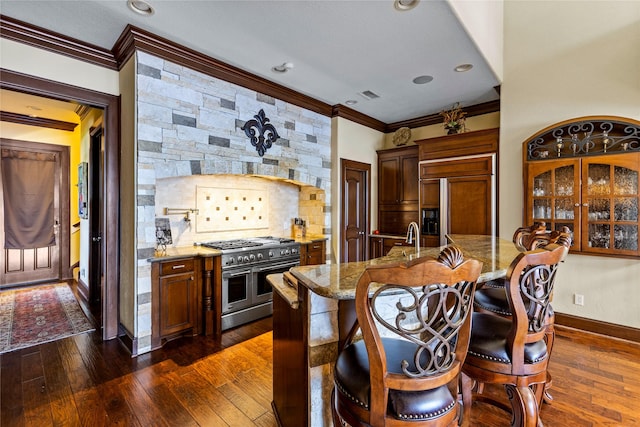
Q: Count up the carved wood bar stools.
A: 4